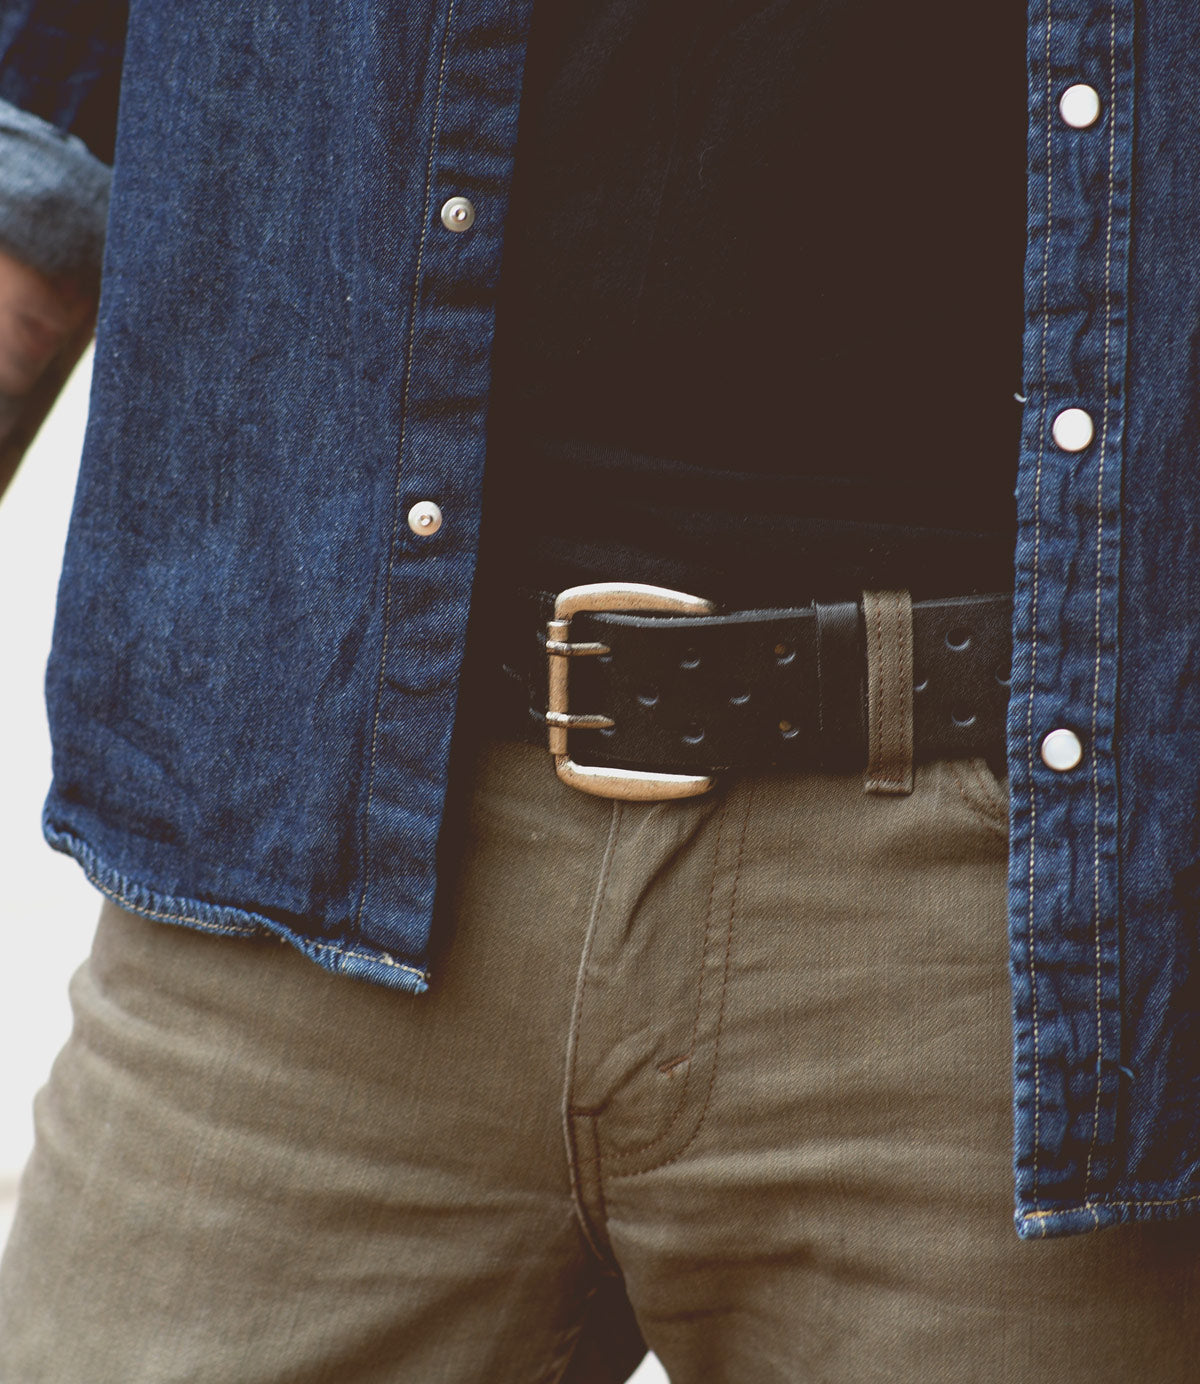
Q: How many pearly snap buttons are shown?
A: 3